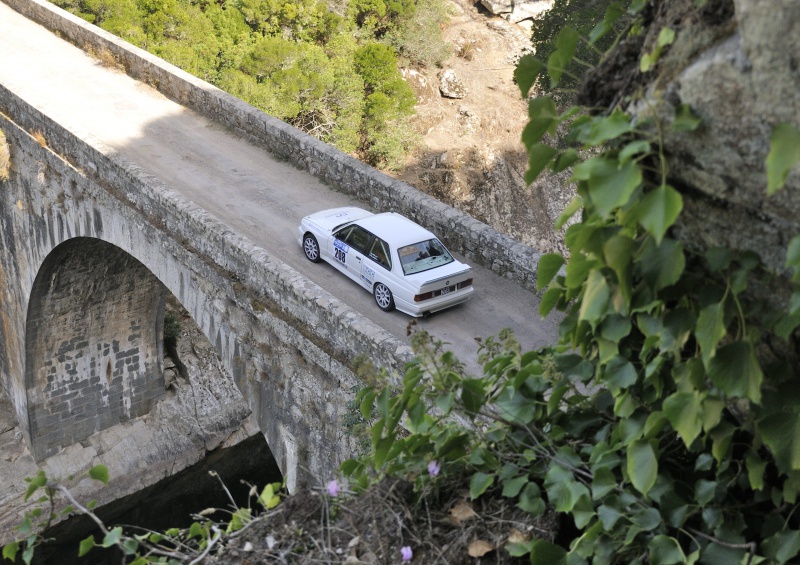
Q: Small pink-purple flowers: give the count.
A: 3